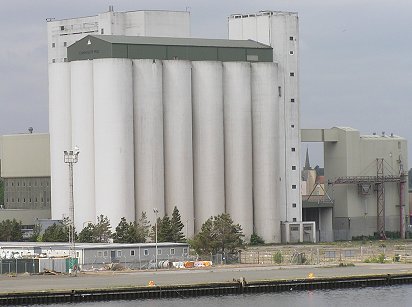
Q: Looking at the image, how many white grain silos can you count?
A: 8